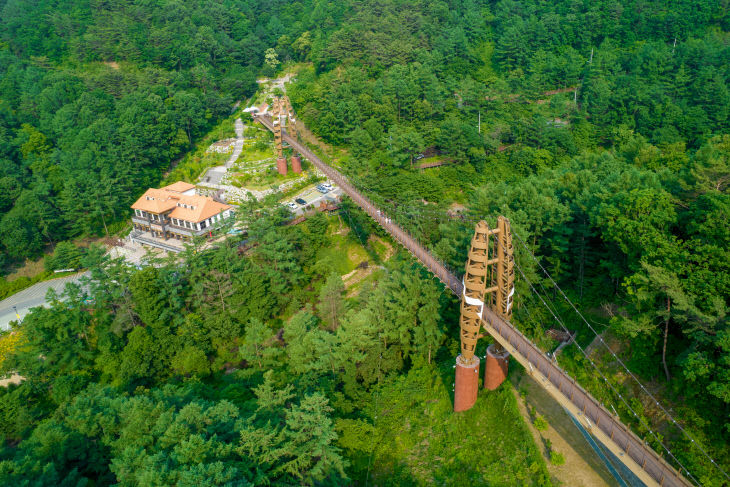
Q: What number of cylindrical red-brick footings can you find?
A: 4